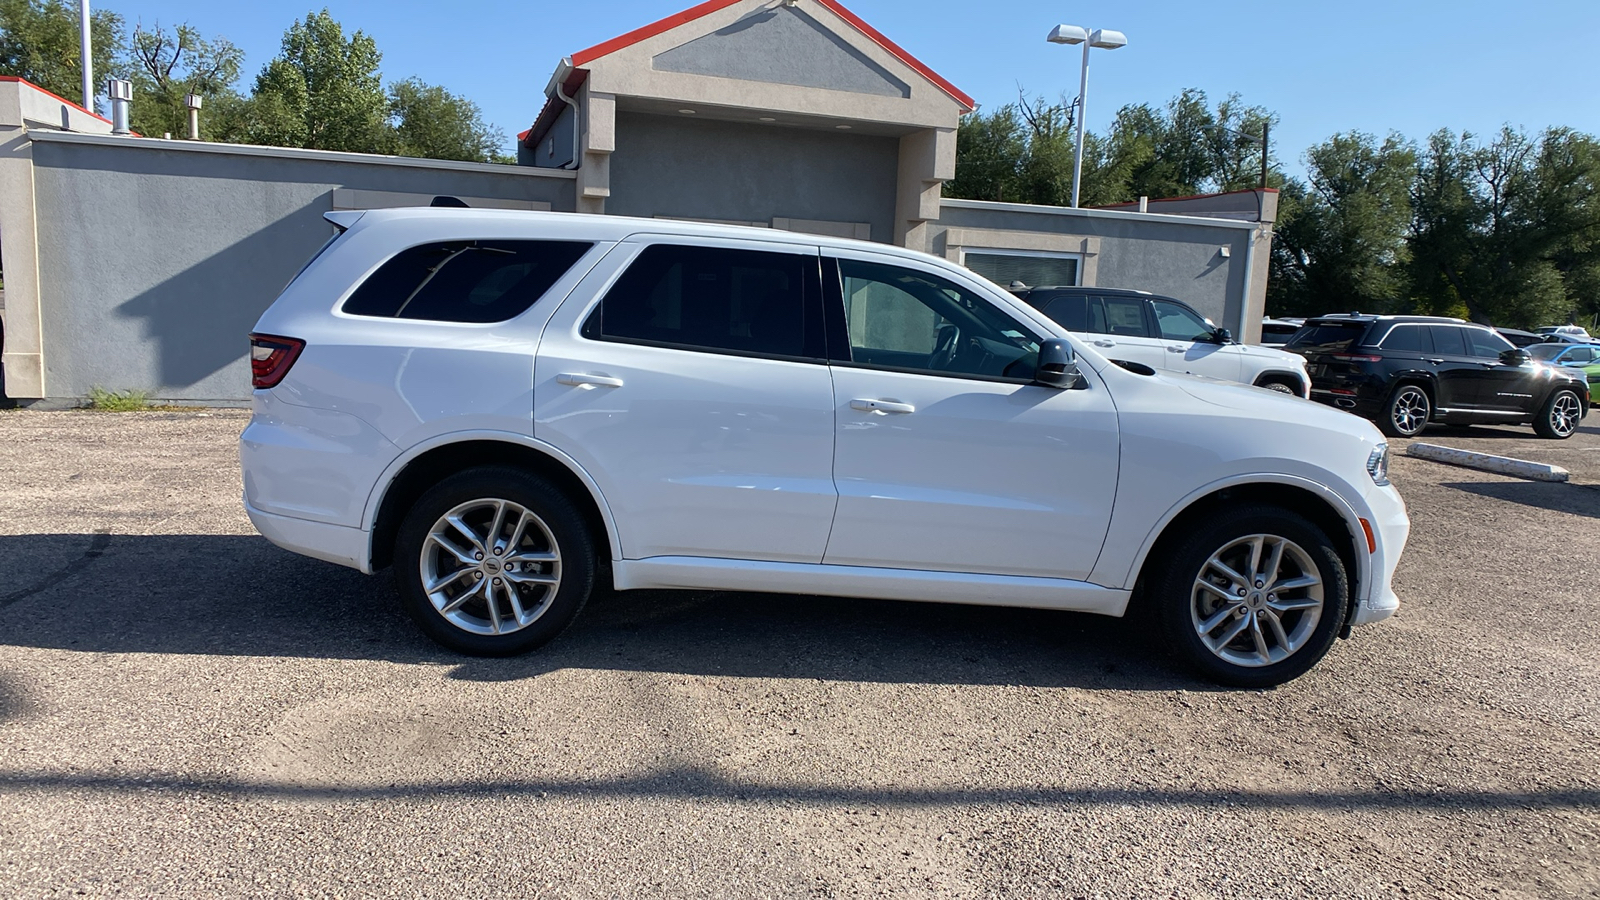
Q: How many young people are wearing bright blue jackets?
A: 0